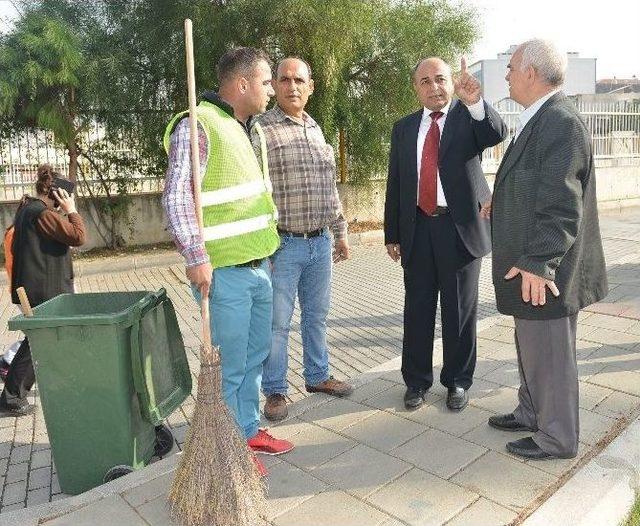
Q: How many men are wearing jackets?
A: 2